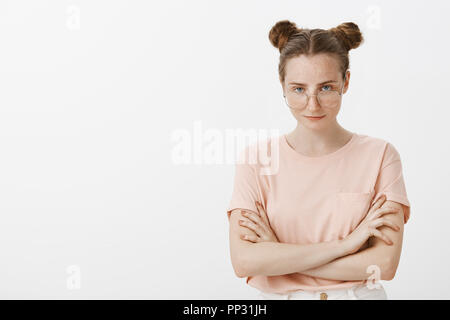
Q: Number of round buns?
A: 2